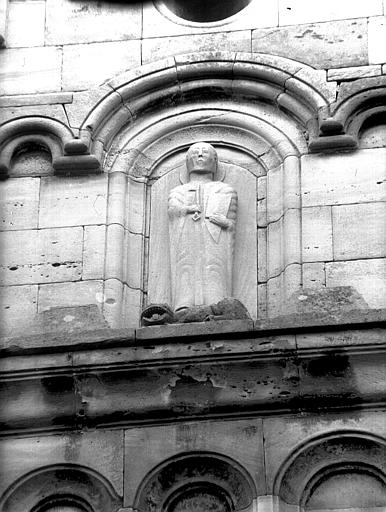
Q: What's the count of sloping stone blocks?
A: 2